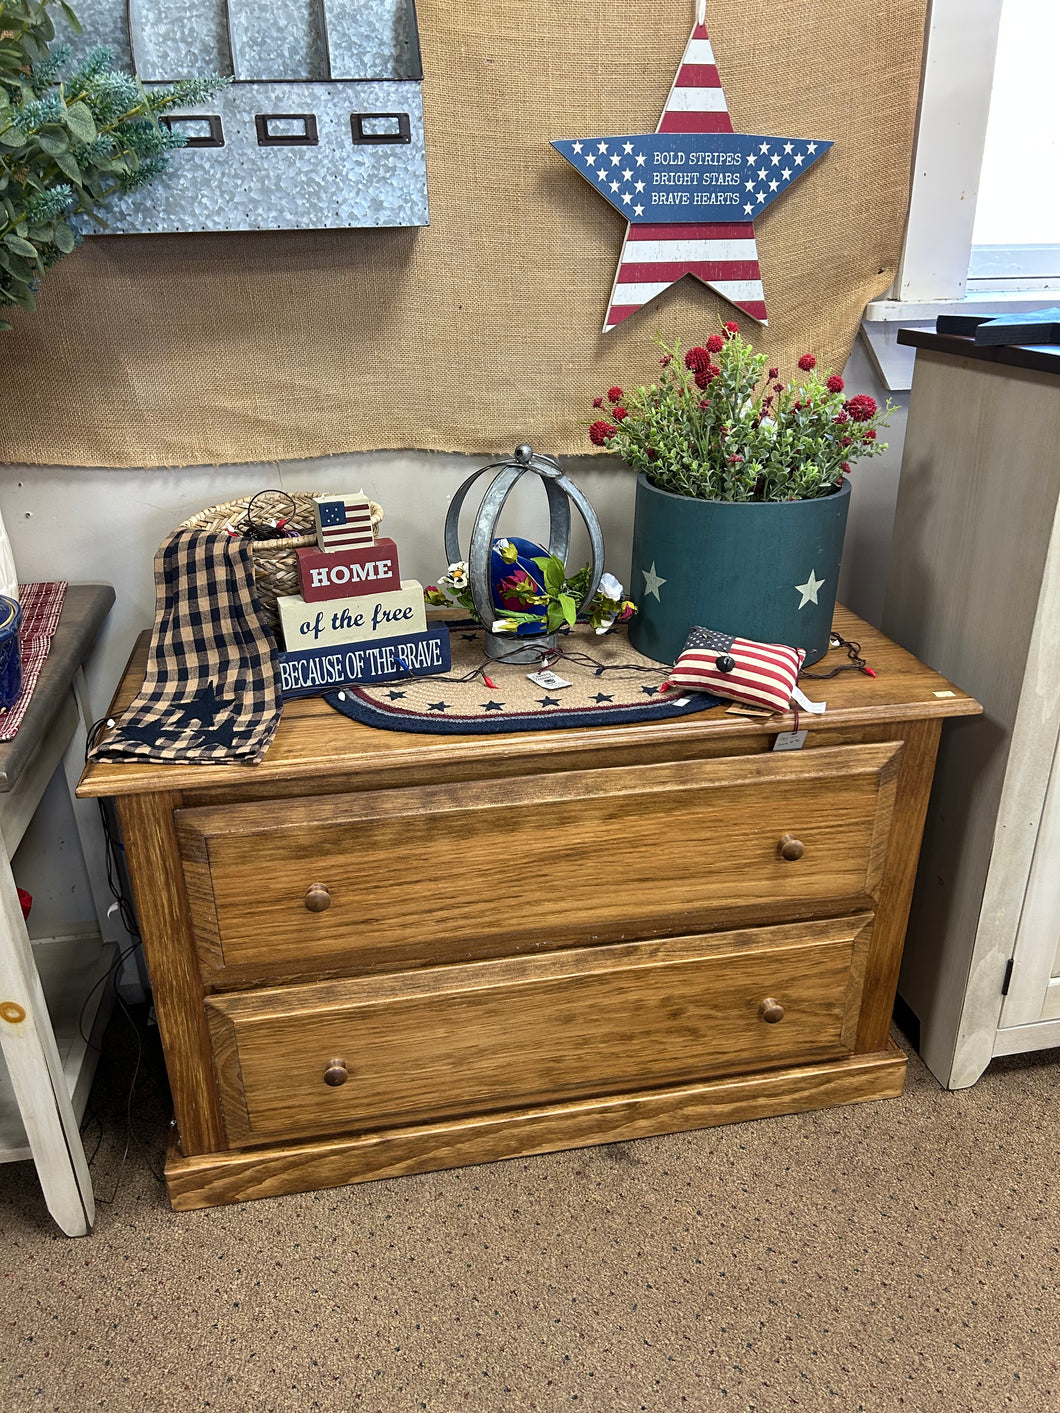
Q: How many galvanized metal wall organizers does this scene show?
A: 1